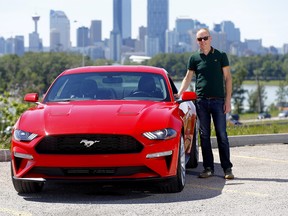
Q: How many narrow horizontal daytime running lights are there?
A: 2